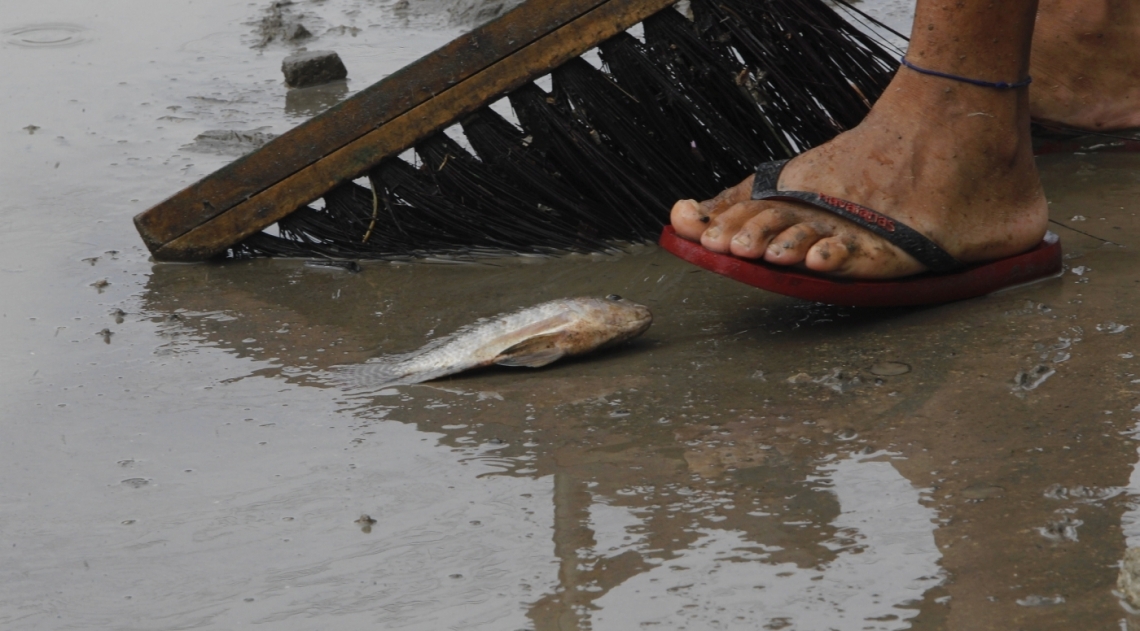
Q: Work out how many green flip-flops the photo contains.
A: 0